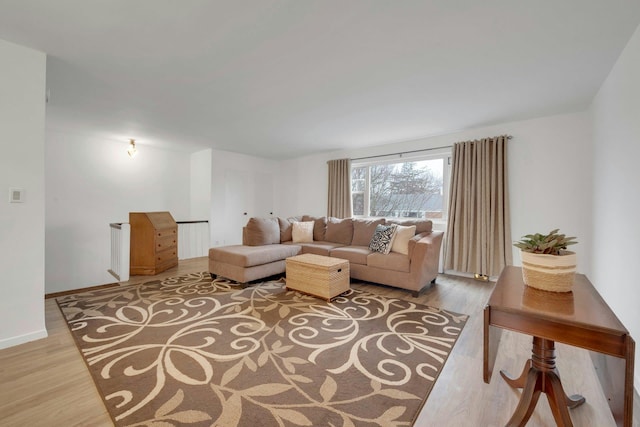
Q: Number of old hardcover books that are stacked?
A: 0